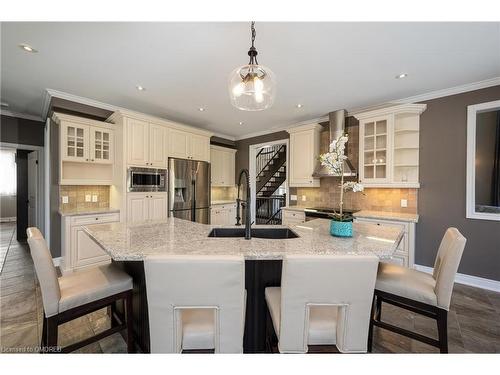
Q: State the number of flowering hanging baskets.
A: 0